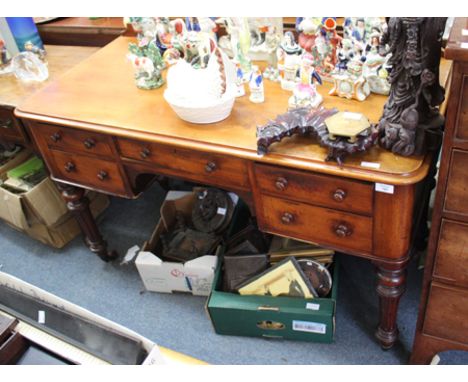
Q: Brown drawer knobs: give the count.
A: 10